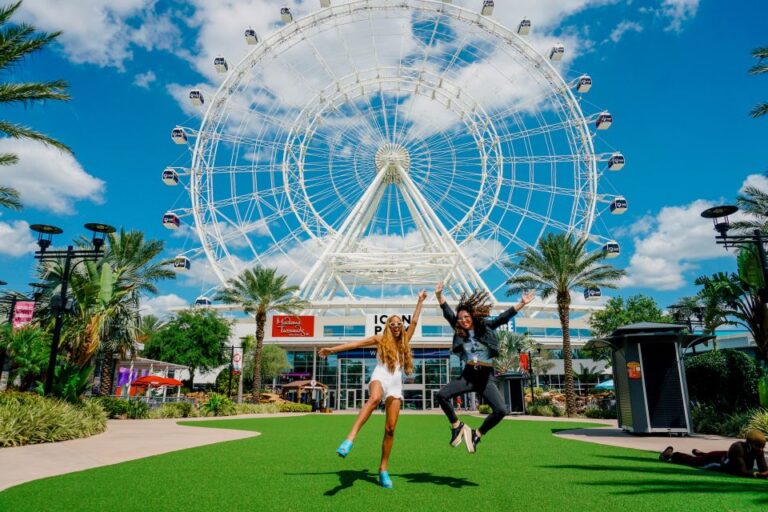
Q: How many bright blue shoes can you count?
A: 2